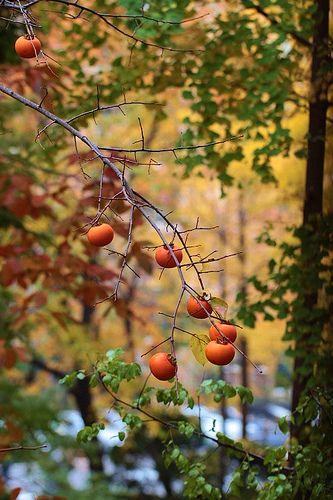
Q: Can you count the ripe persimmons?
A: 7